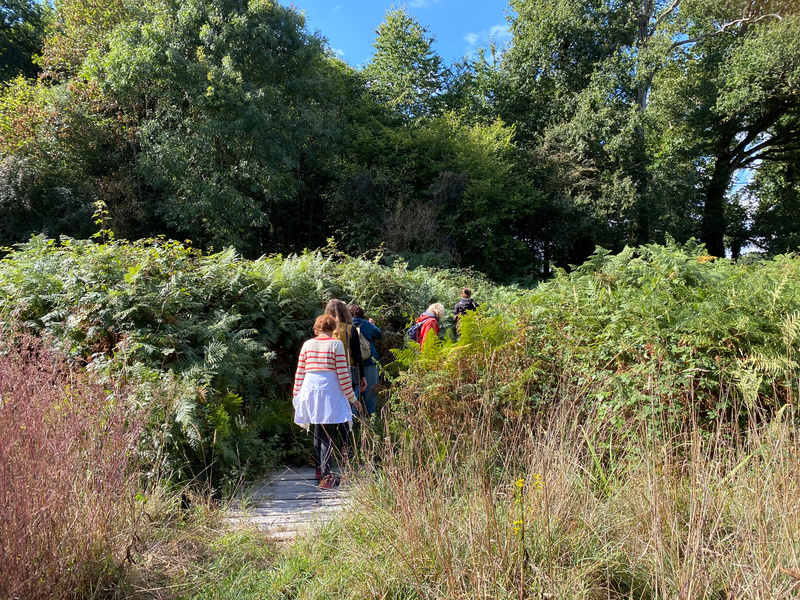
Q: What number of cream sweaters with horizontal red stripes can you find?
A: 1